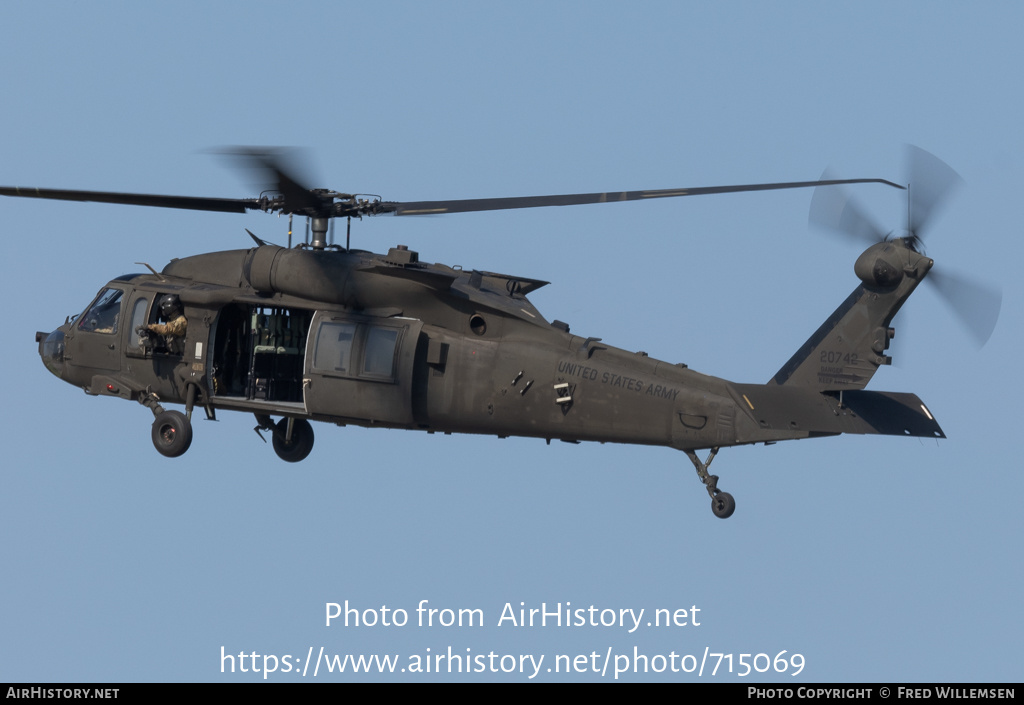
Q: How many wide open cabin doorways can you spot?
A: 1